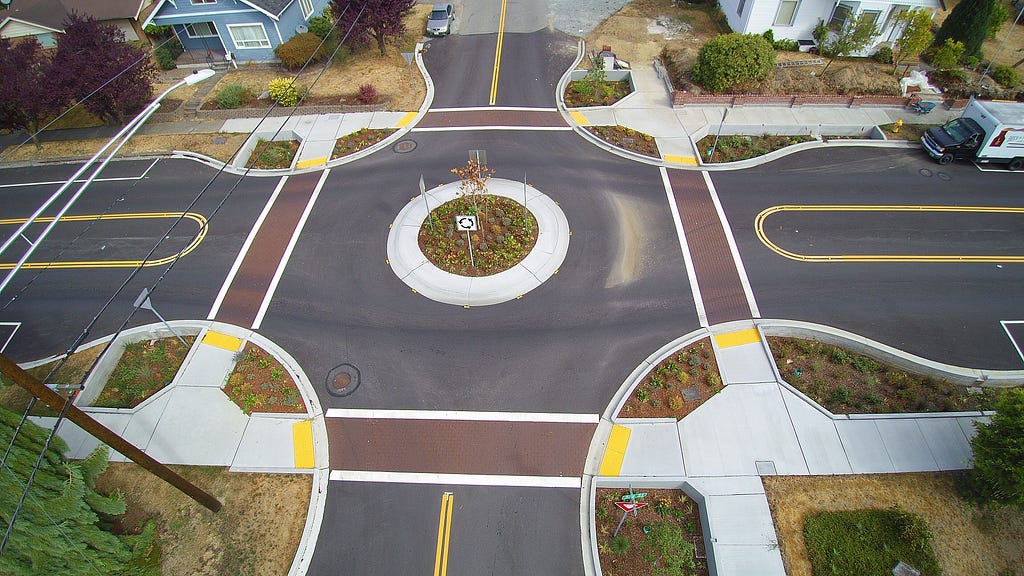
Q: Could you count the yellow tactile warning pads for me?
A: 8